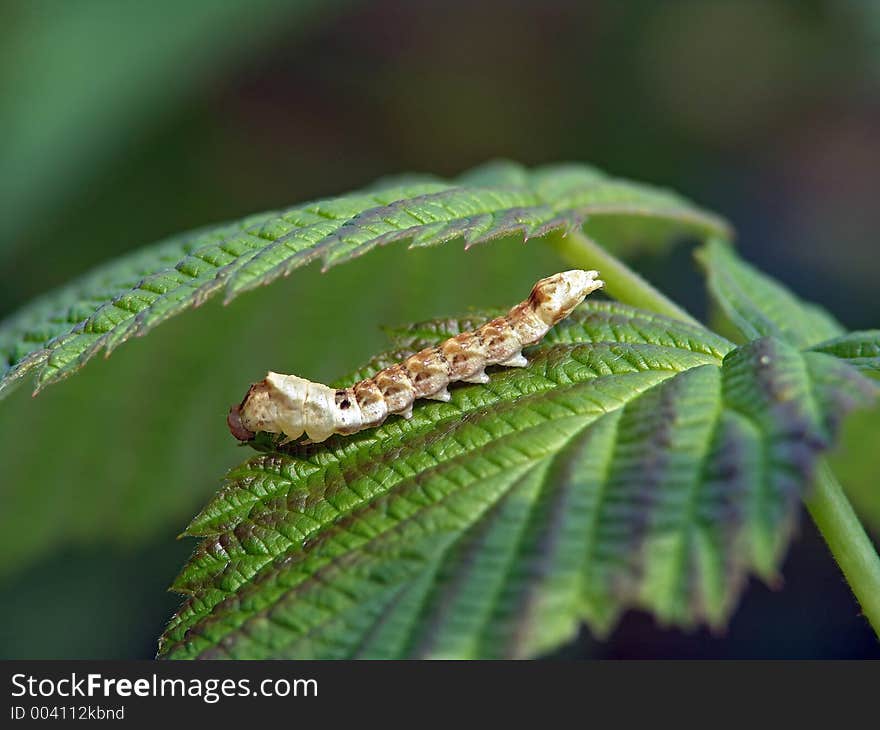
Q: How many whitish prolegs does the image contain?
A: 4